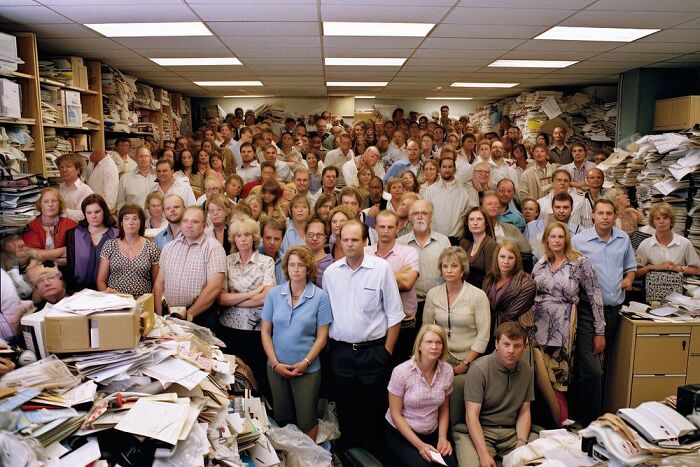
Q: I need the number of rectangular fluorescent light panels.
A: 12